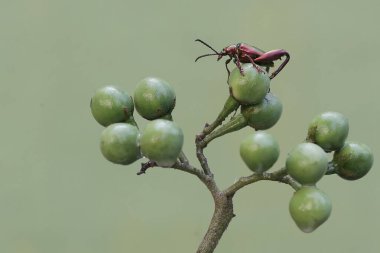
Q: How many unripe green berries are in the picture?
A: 11